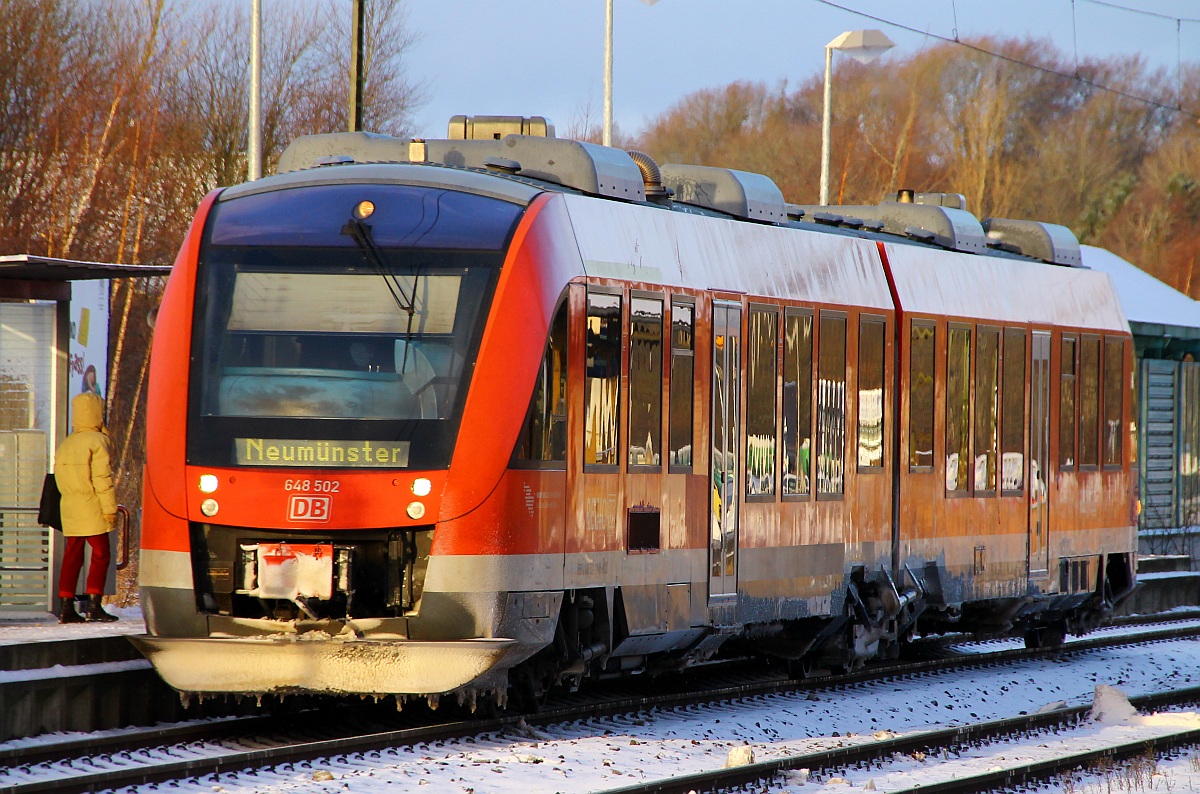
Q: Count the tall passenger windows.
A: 14